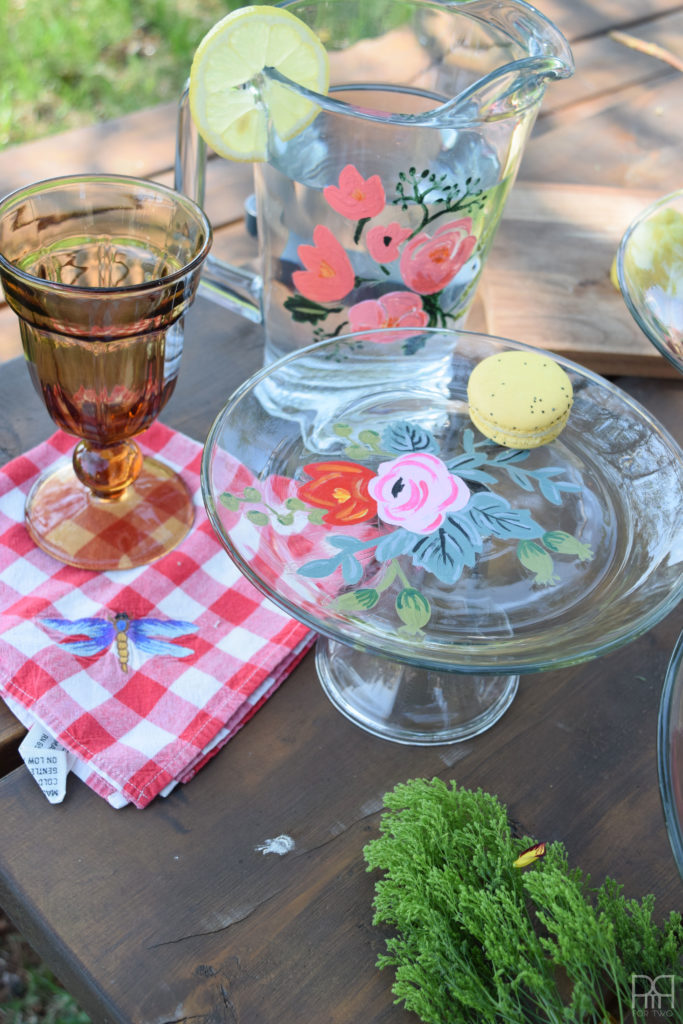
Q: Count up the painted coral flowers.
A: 5